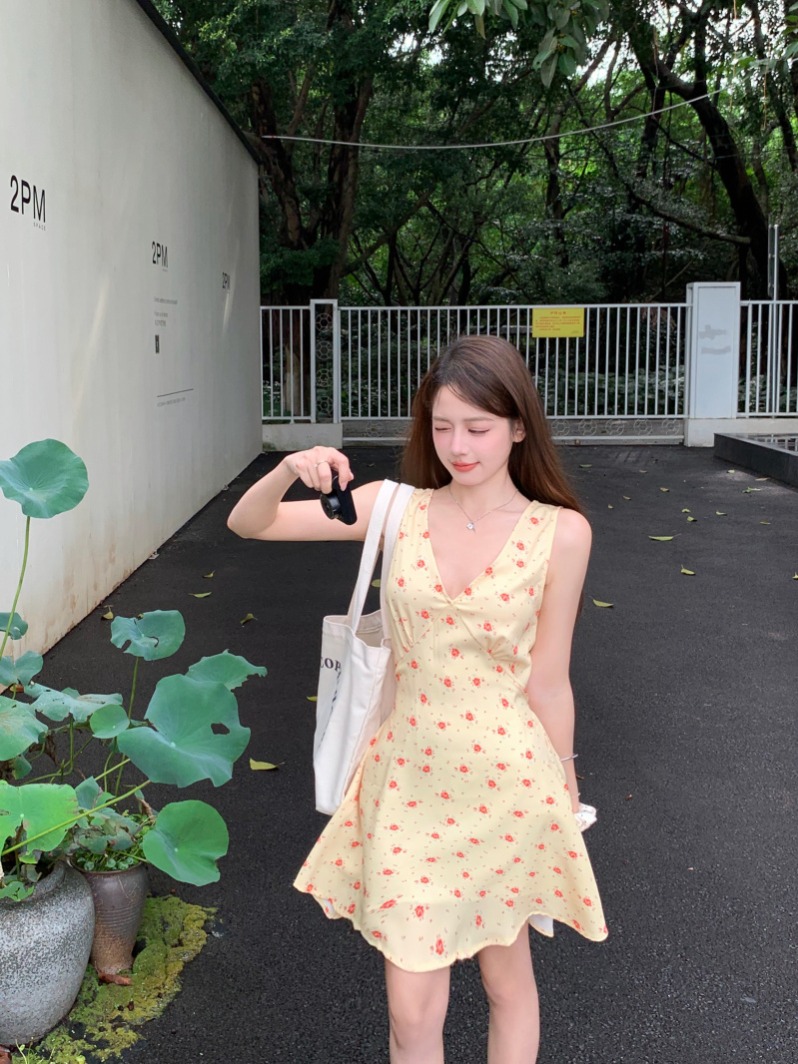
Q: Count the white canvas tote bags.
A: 1